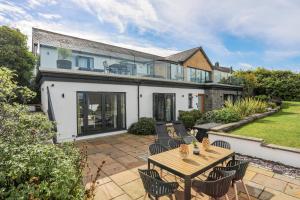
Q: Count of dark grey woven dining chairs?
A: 6